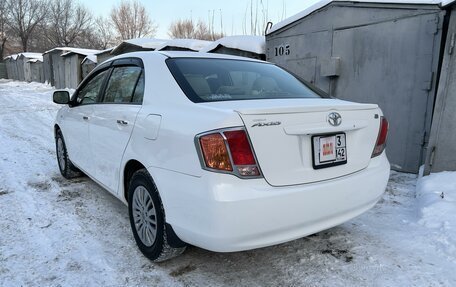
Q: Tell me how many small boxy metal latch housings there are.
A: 1